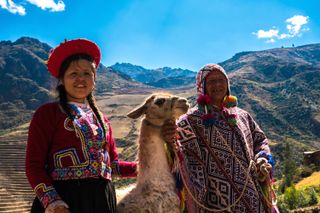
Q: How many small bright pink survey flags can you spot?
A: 0